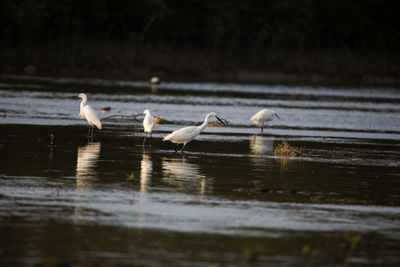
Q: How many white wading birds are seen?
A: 4